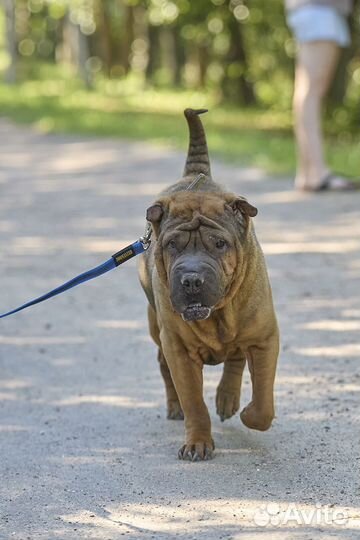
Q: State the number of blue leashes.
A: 1